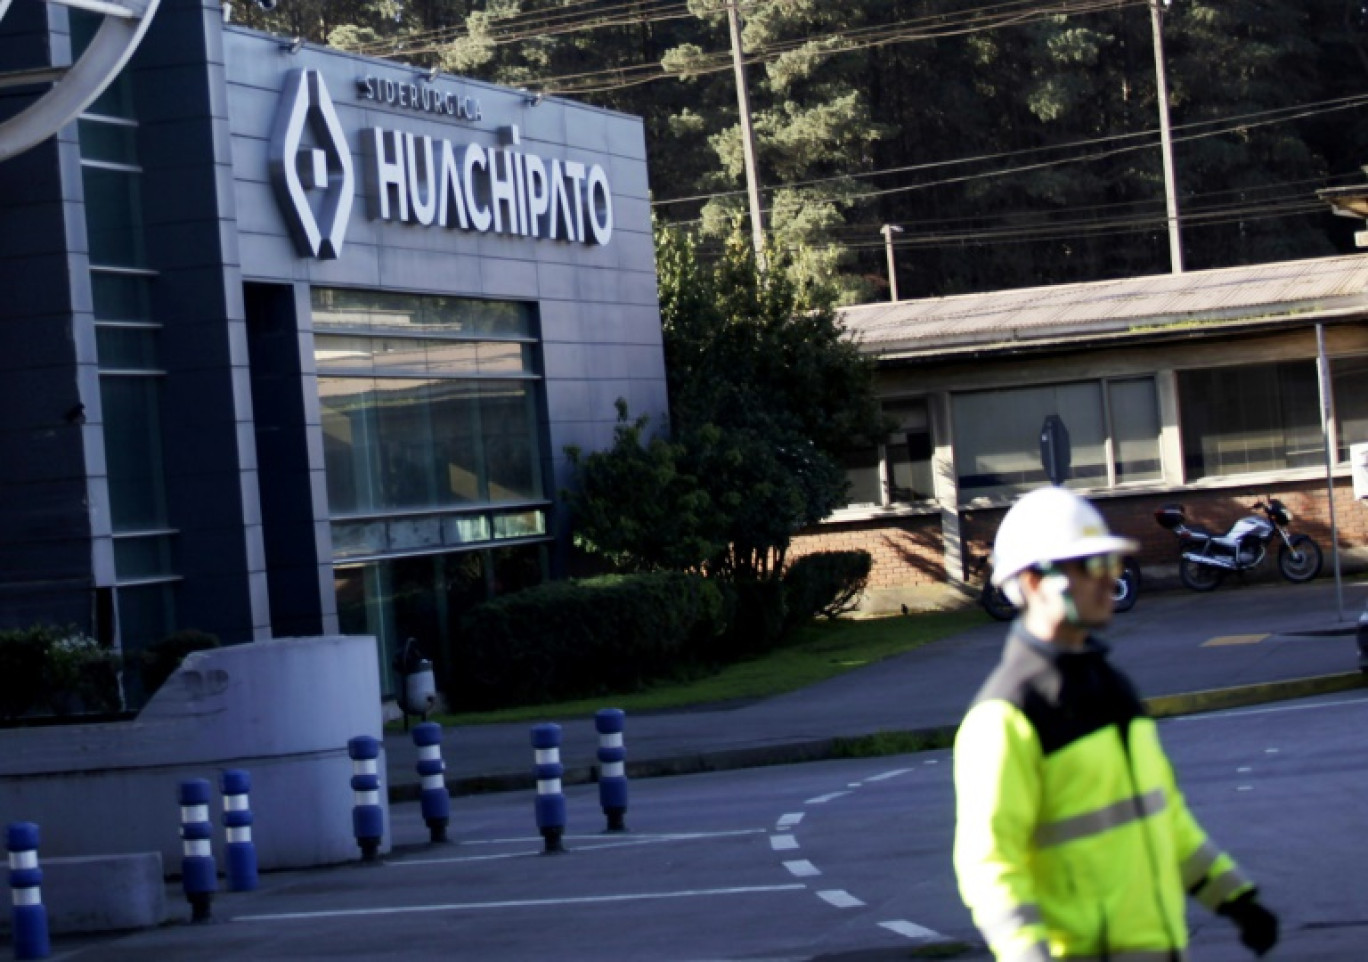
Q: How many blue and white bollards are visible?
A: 7